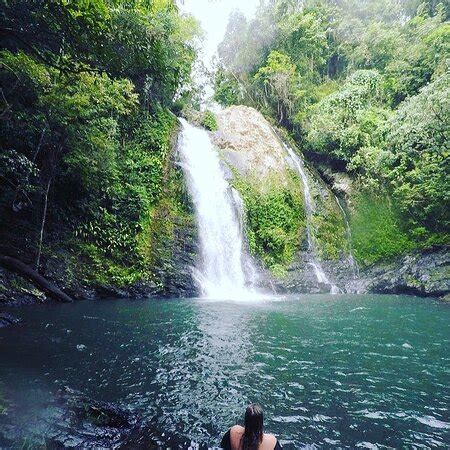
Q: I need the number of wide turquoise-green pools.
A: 1